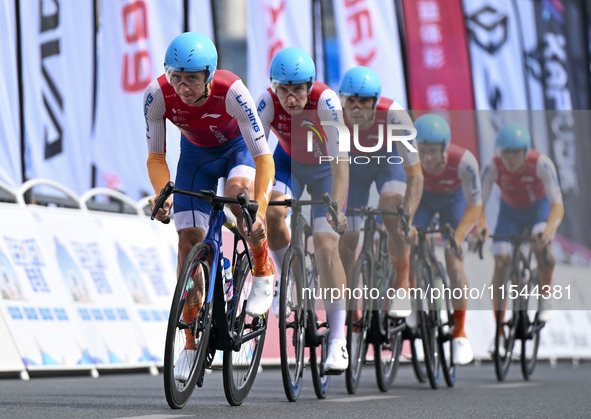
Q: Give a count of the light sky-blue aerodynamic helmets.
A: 5